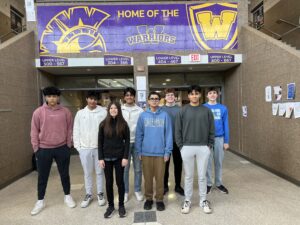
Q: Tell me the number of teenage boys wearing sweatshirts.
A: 7